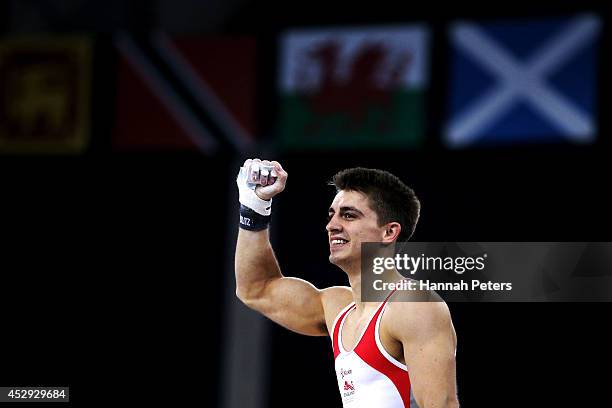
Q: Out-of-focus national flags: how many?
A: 4